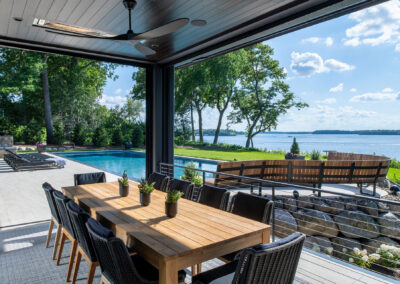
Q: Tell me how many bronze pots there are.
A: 3